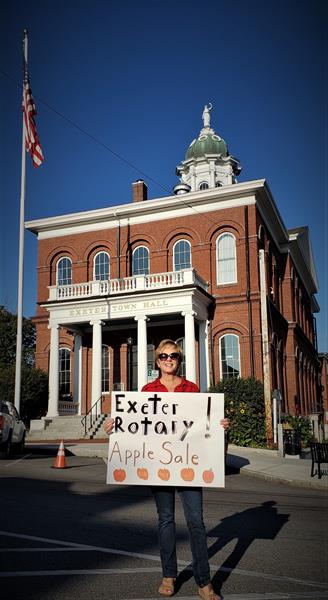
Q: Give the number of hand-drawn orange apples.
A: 5